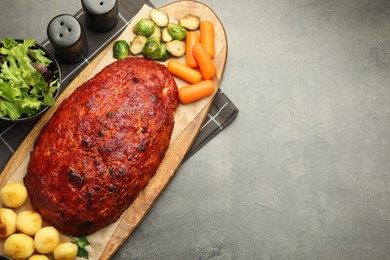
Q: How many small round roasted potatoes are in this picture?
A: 7